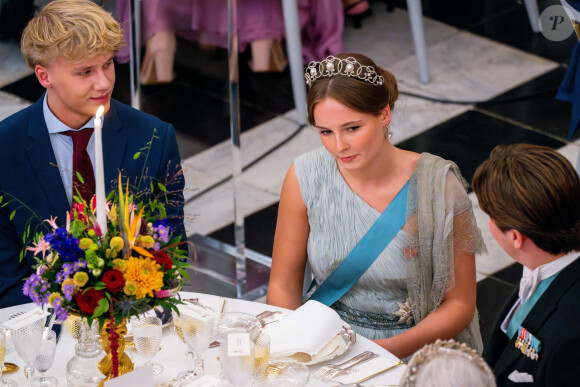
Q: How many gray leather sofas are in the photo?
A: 0